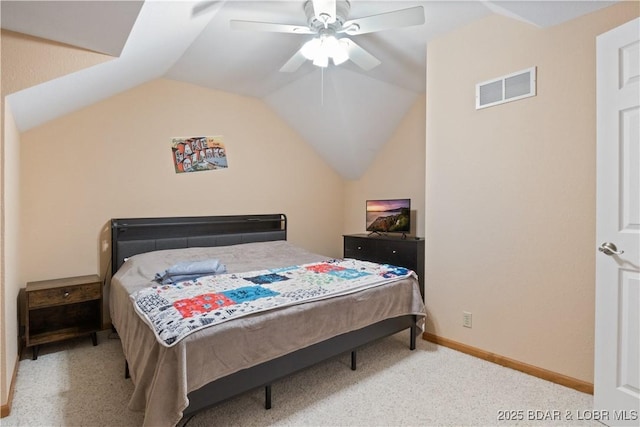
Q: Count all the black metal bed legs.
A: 4